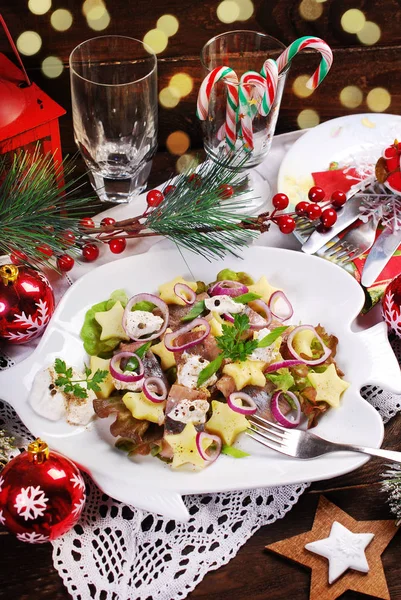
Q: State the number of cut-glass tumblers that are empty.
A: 1